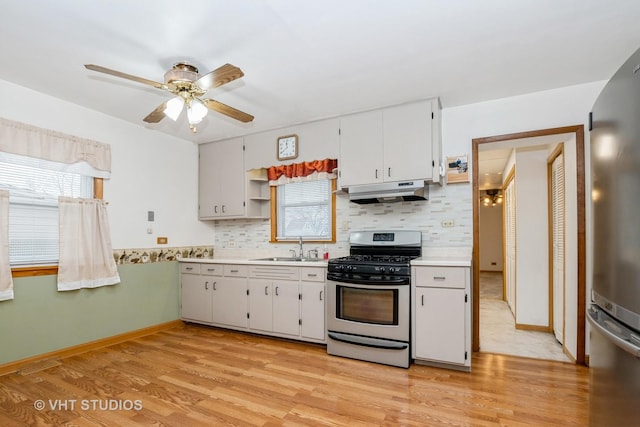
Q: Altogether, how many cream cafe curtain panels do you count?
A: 2